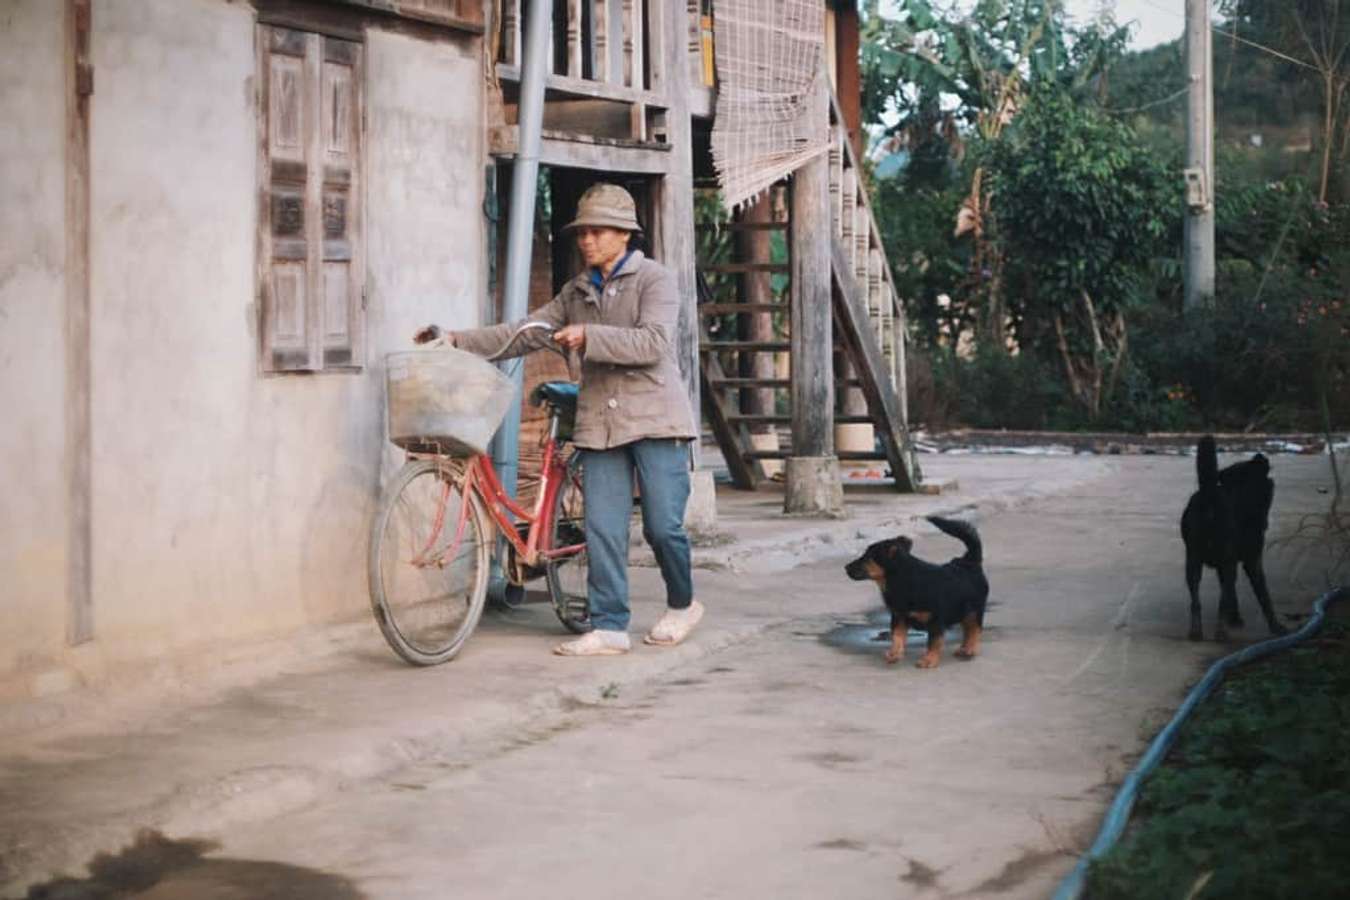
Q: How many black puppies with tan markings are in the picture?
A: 1